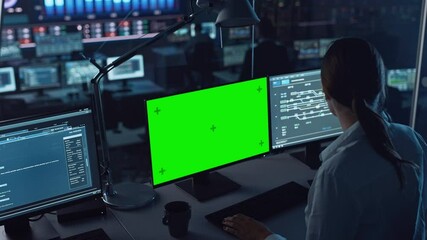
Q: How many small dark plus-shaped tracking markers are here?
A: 5